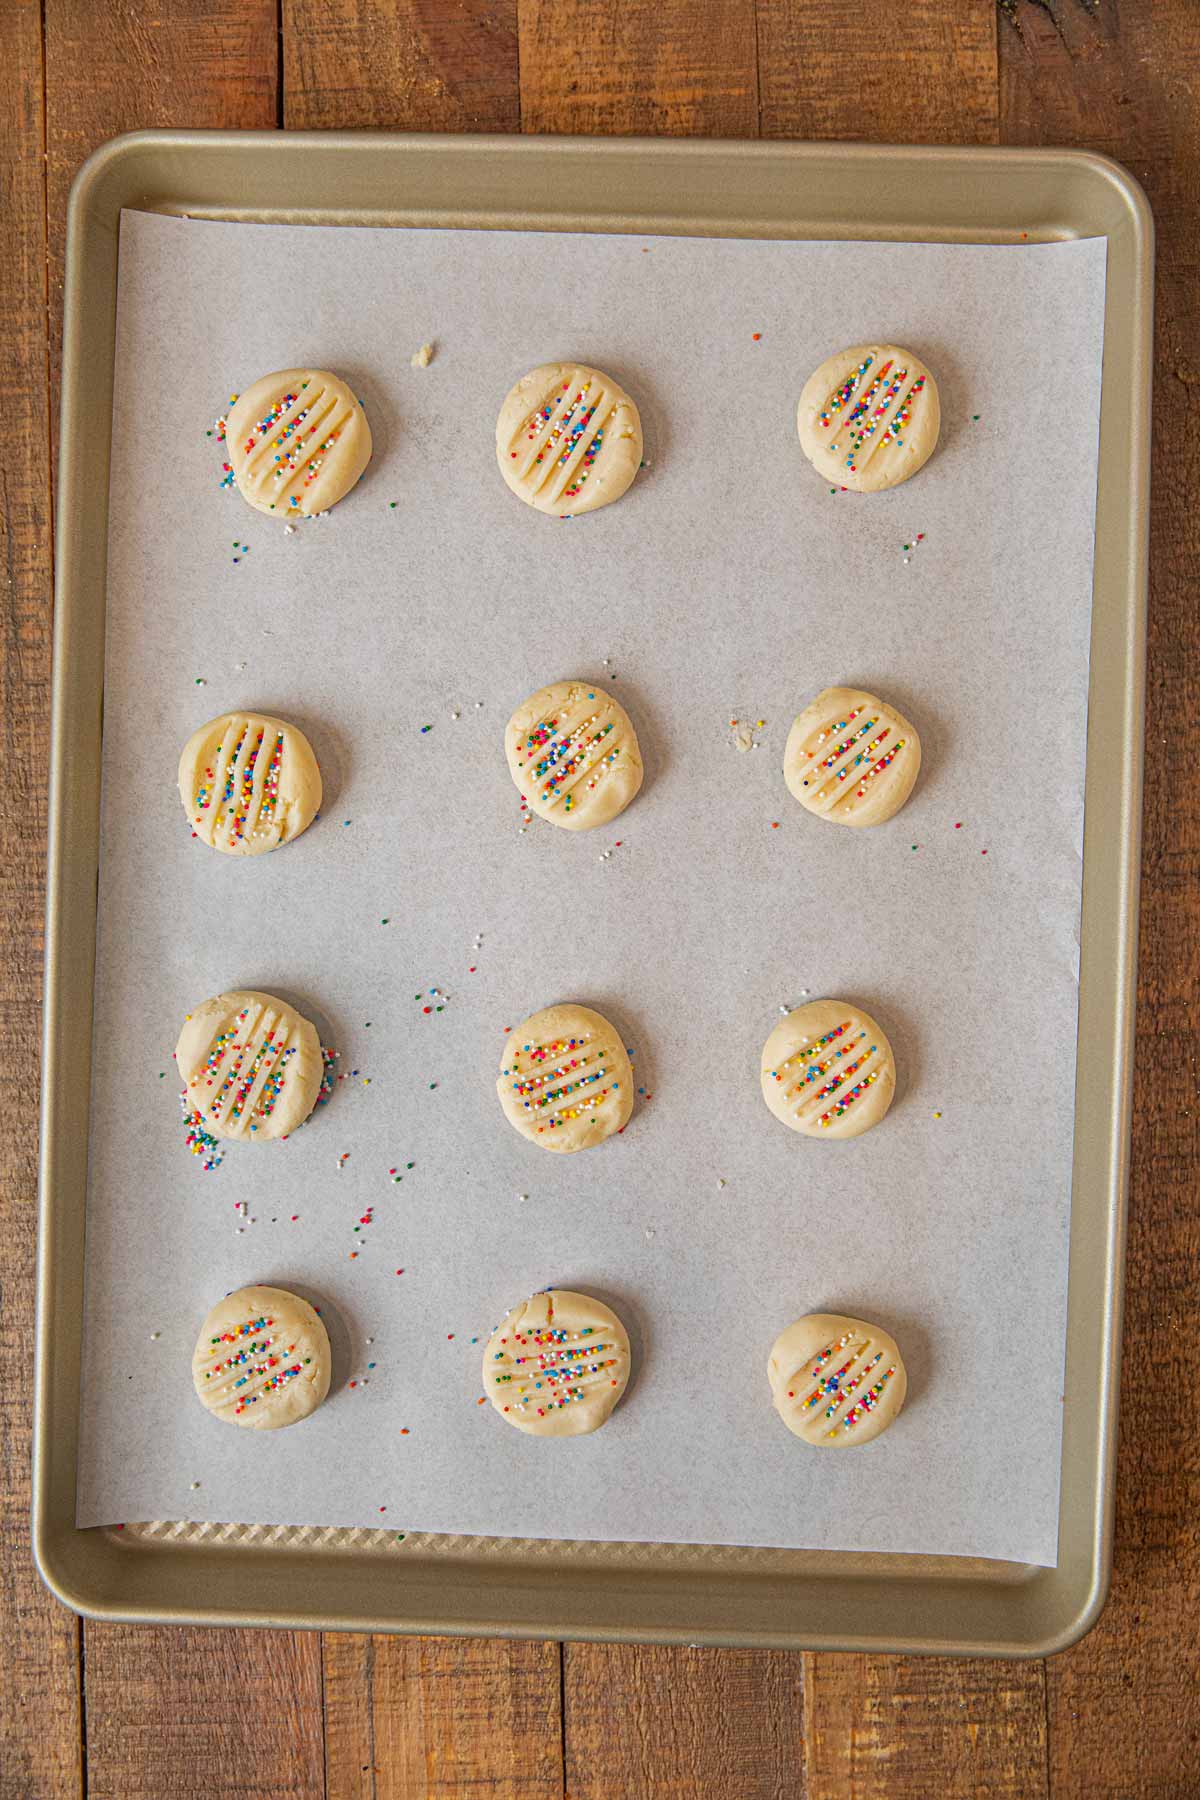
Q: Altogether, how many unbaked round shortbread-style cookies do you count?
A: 12